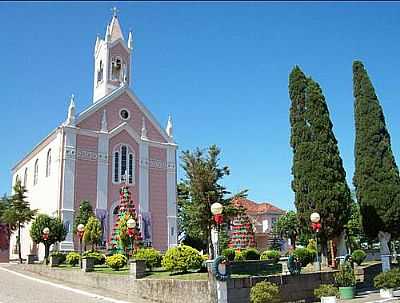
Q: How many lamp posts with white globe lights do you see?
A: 5